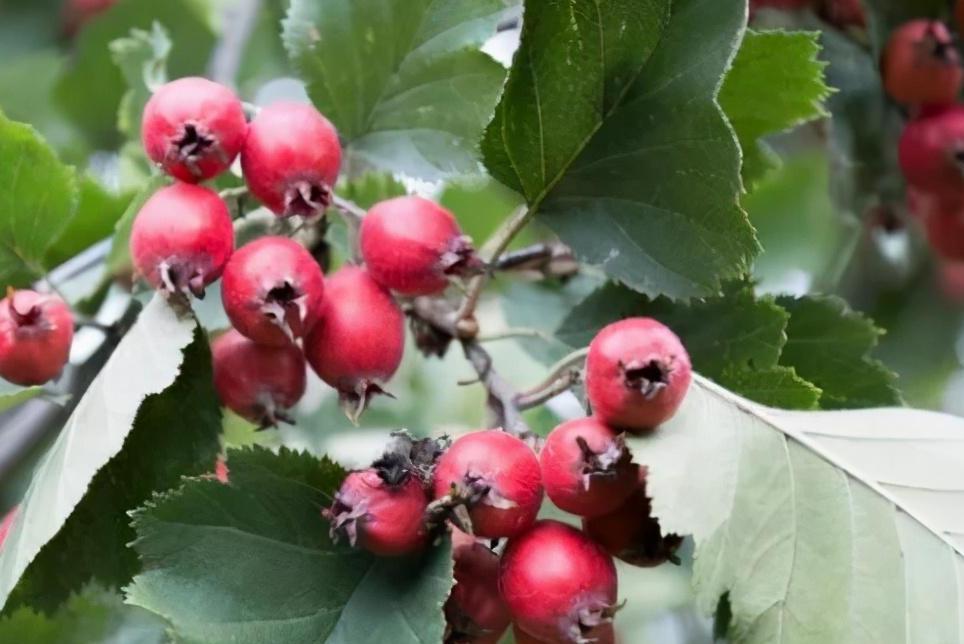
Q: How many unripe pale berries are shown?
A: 0